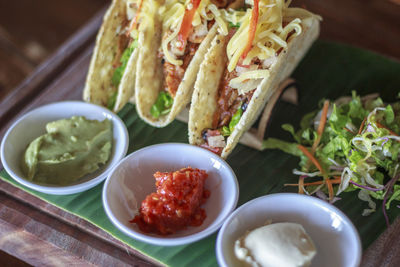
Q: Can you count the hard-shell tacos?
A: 3